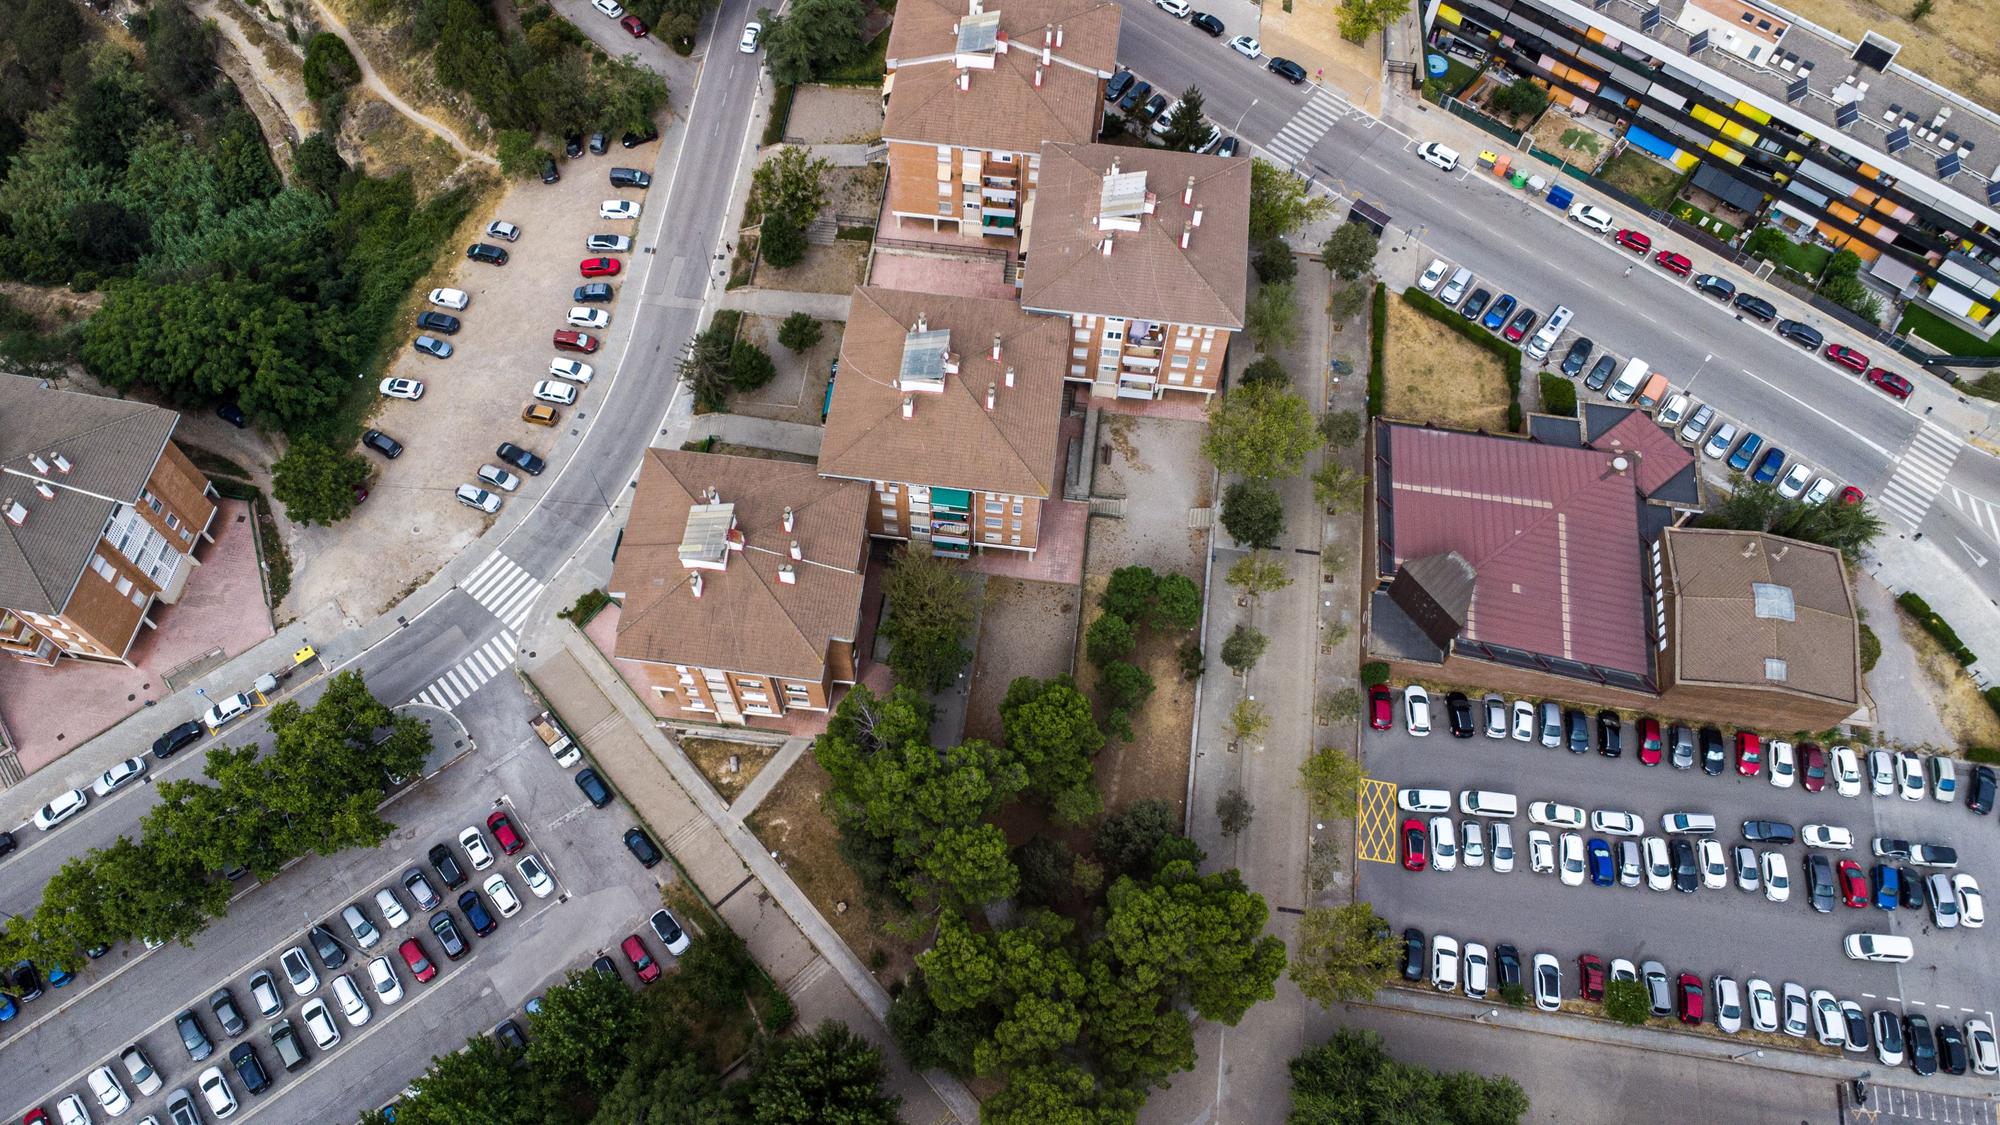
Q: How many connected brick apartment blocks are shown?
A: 4